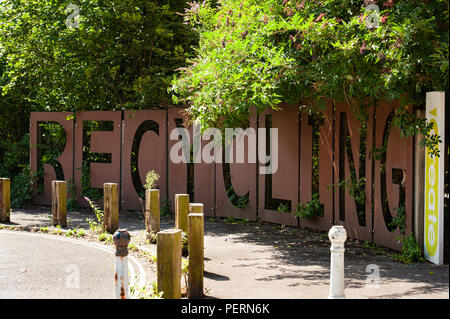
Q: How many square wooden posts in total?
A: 8